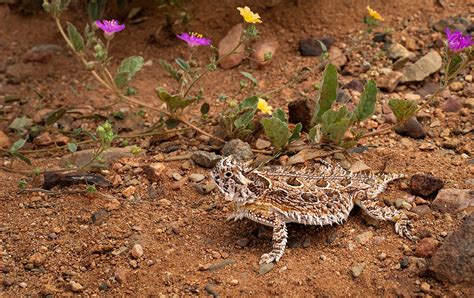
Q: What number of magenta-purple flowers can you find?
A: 3